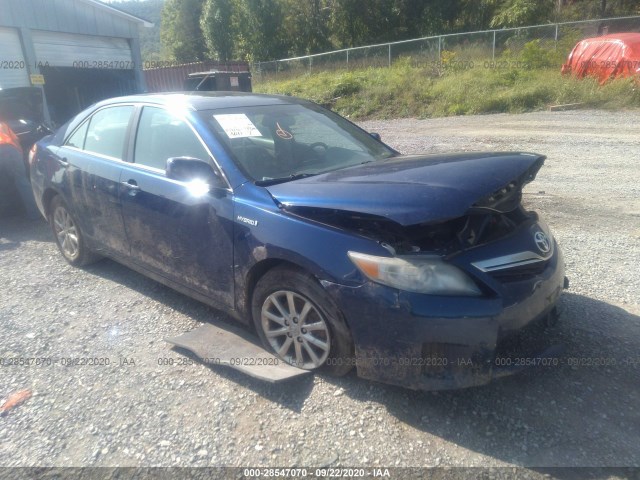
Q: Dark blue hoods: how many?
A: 1